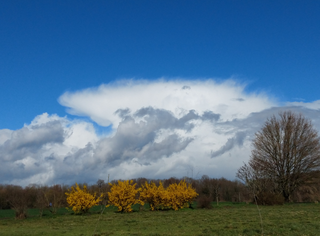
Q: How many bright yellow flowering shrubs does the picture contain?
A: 4